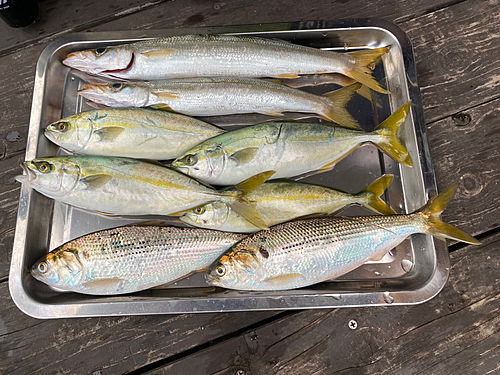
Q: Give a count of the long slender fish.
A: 2